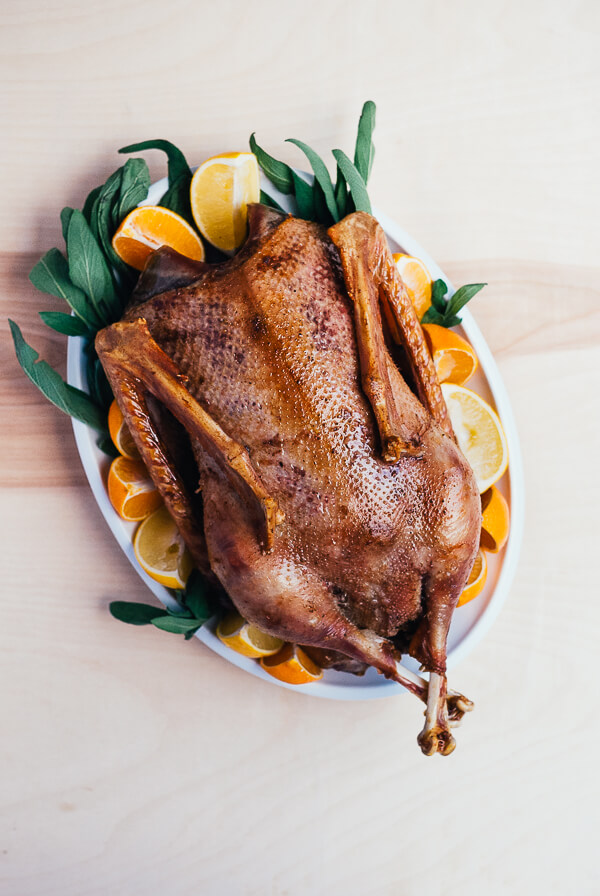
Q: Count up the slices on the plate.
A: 12